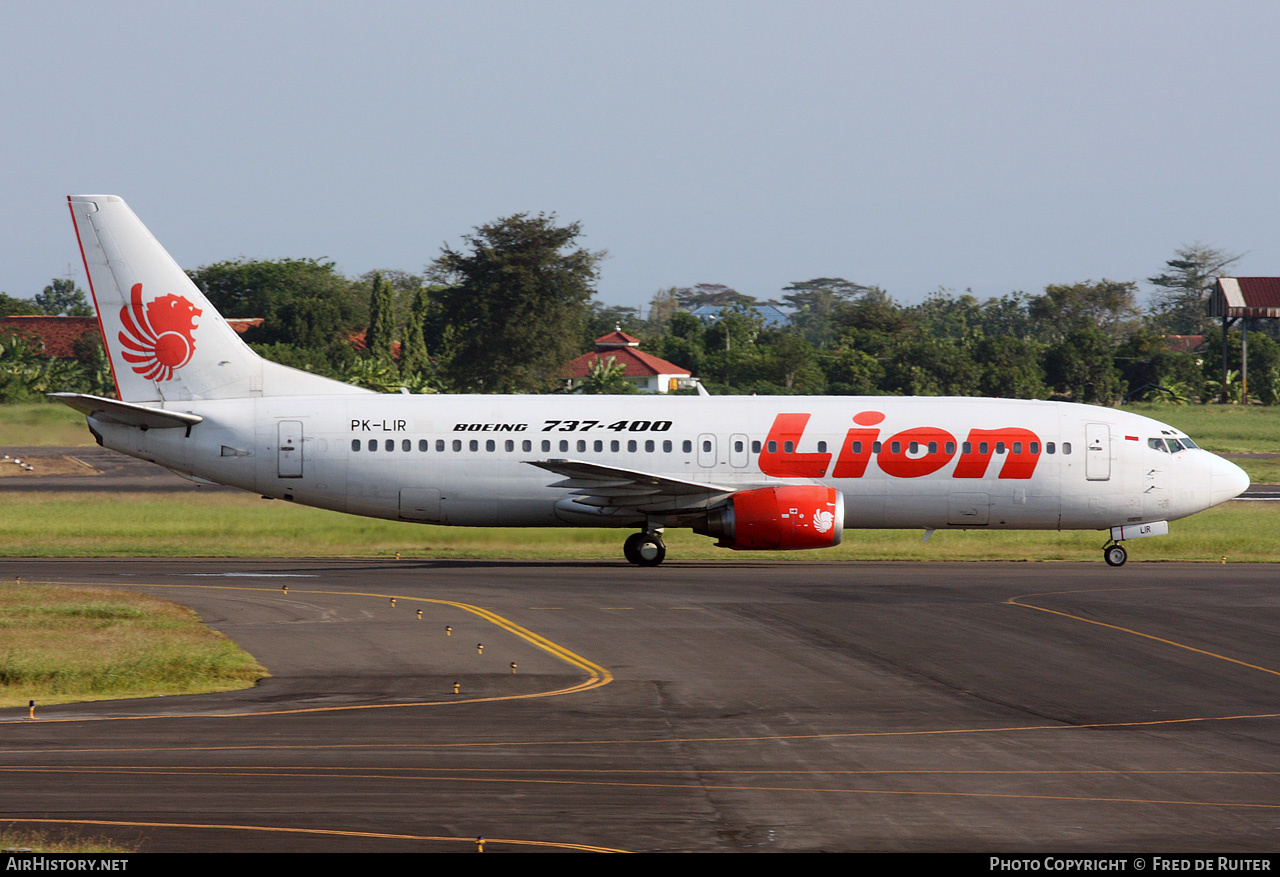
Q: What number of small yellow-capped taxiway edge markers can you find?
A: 12